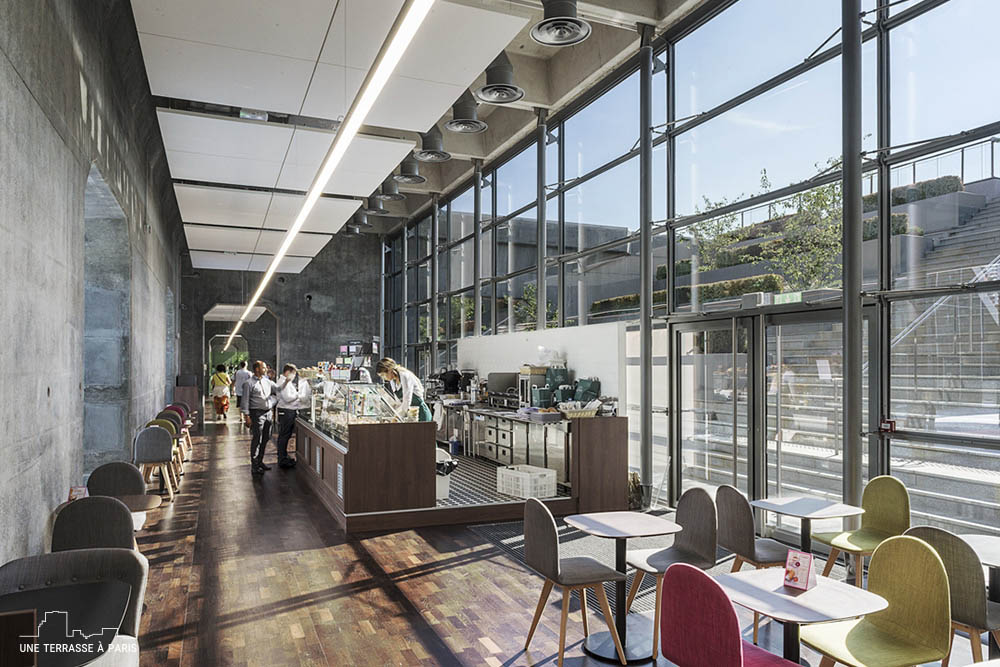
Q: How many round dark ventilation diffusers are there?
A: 9